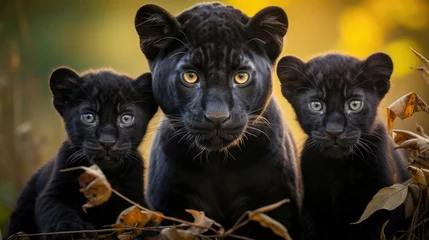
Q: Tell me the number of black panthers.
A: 3